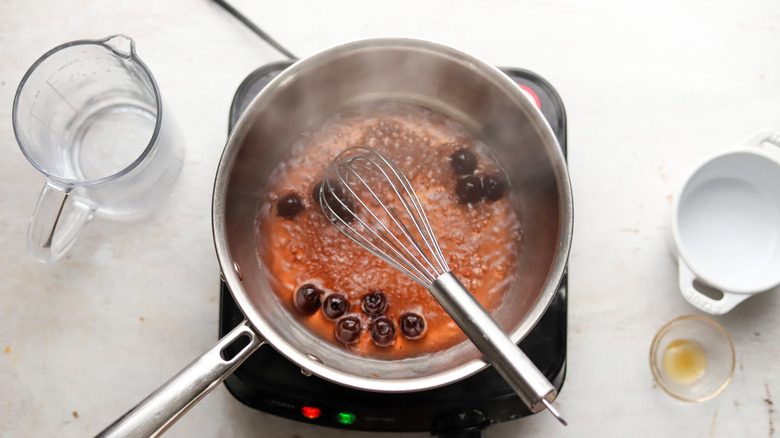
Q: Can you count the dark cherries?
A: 12